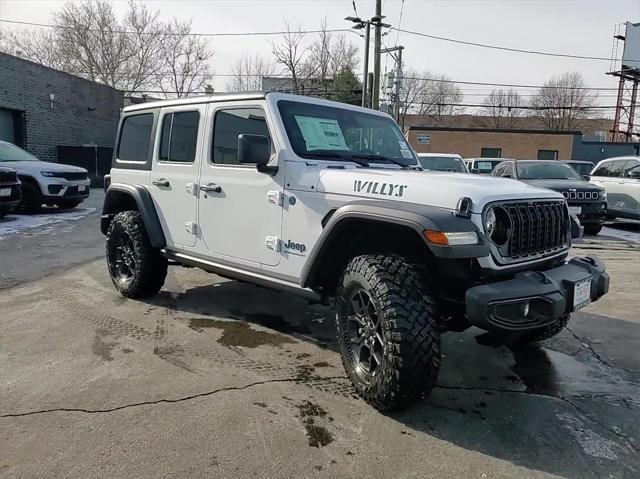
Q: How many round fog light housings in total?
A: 1